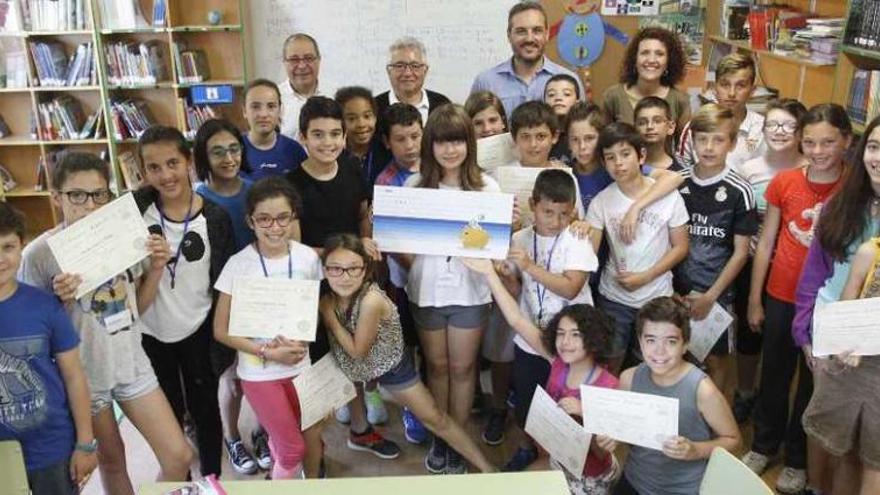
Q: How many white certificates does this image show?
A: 9